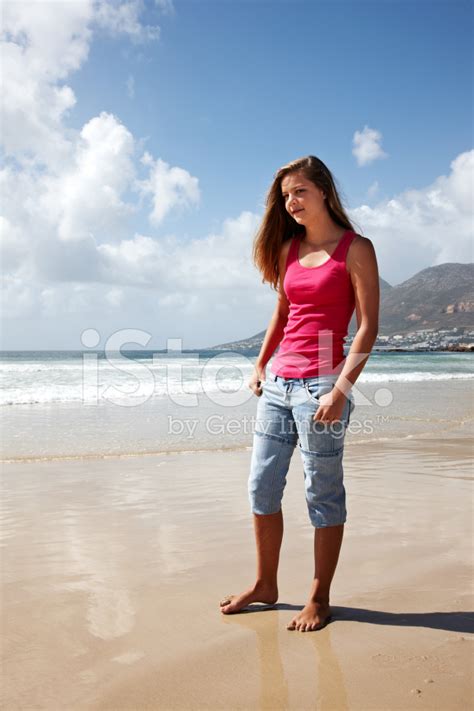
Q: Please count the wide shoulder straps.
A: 2